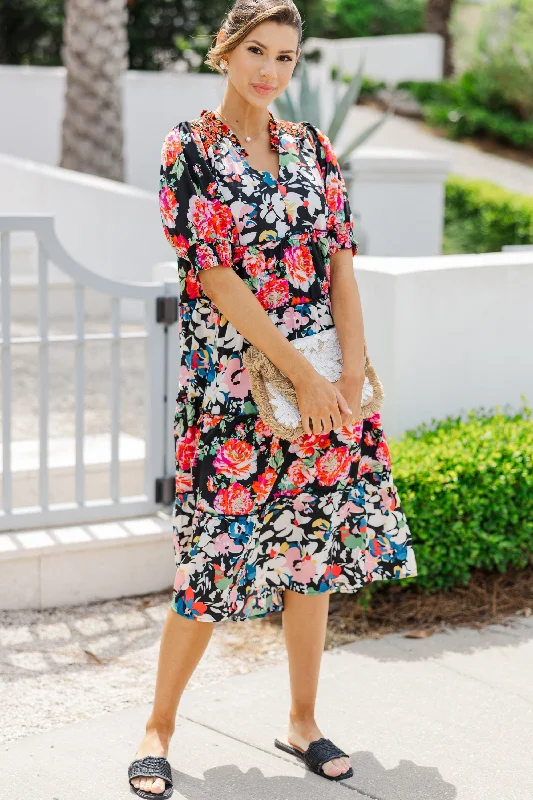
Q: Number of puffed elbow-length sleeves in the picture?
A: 2